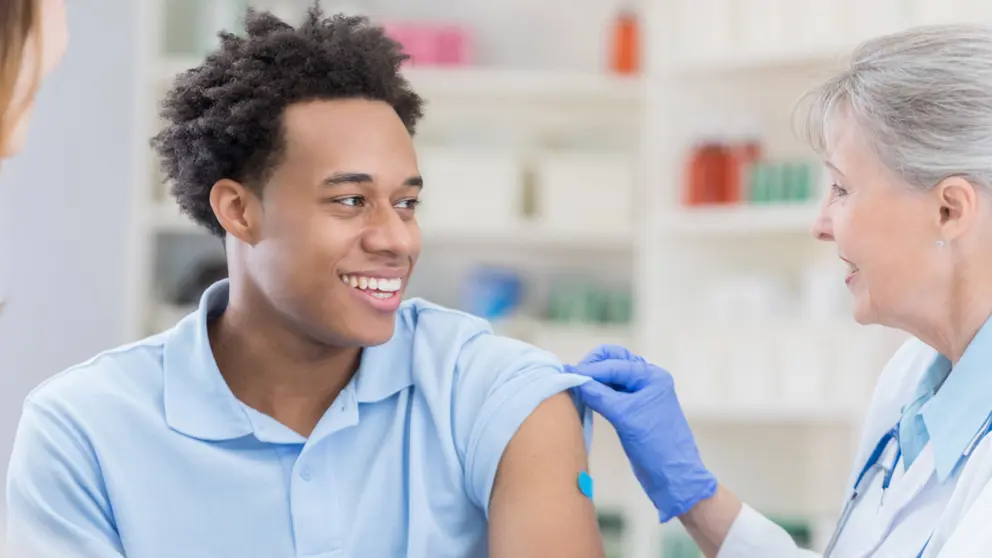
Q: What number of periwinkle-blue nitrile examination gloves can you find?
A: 1